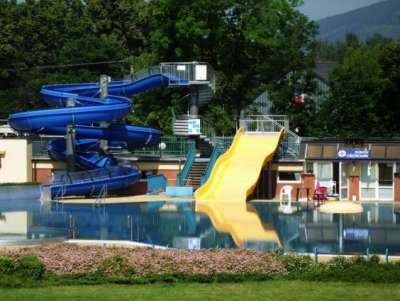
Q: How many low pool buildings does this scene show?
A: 2